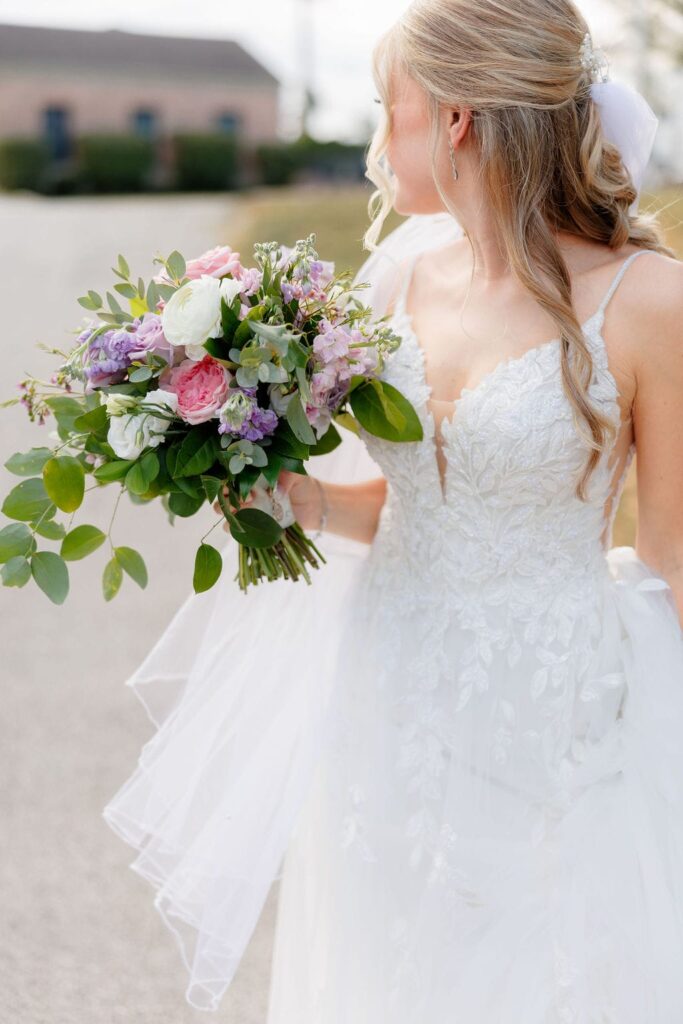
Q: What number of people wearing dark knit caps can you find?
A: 0